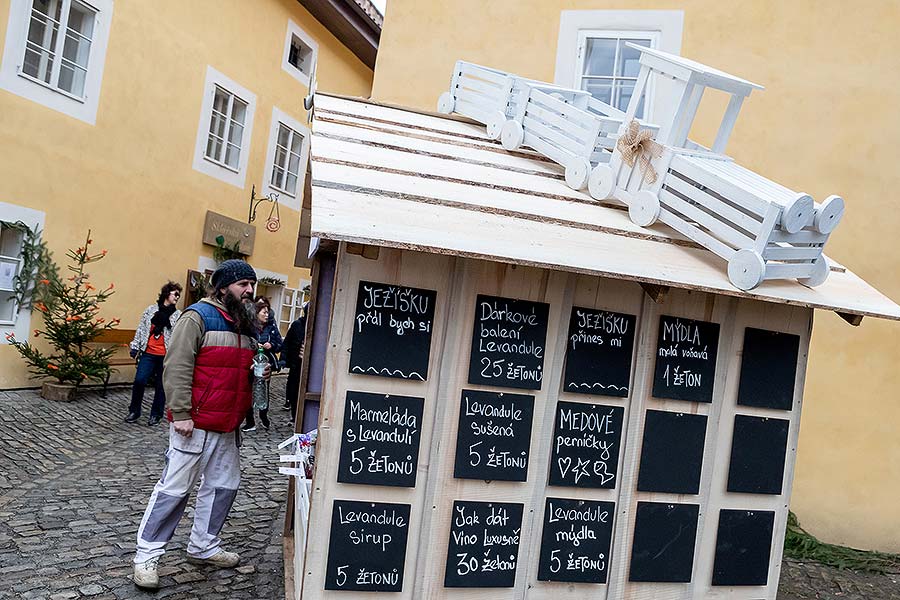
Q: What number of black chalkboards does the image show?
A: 15